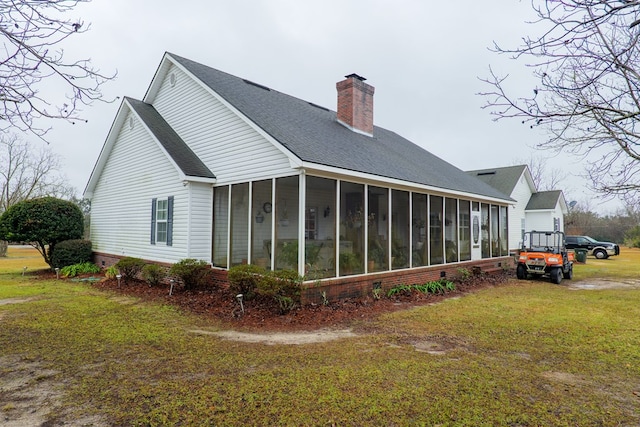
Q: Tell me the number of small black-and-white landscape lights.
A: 5